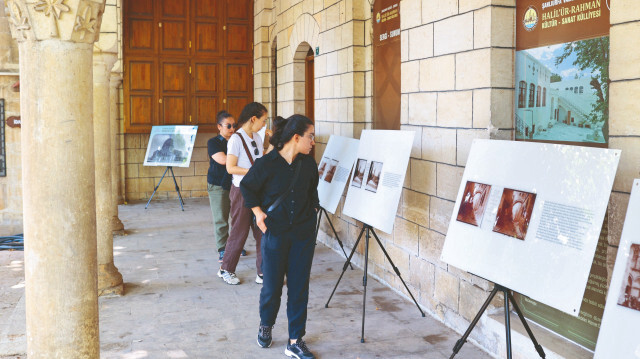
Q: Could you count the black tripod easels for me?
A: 4